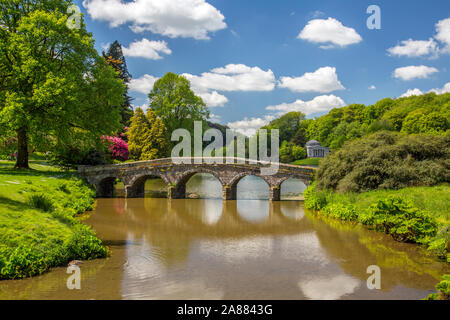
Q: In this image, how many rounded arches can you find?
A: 5